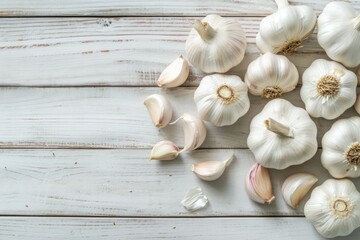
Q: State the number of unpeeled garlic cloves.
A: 7